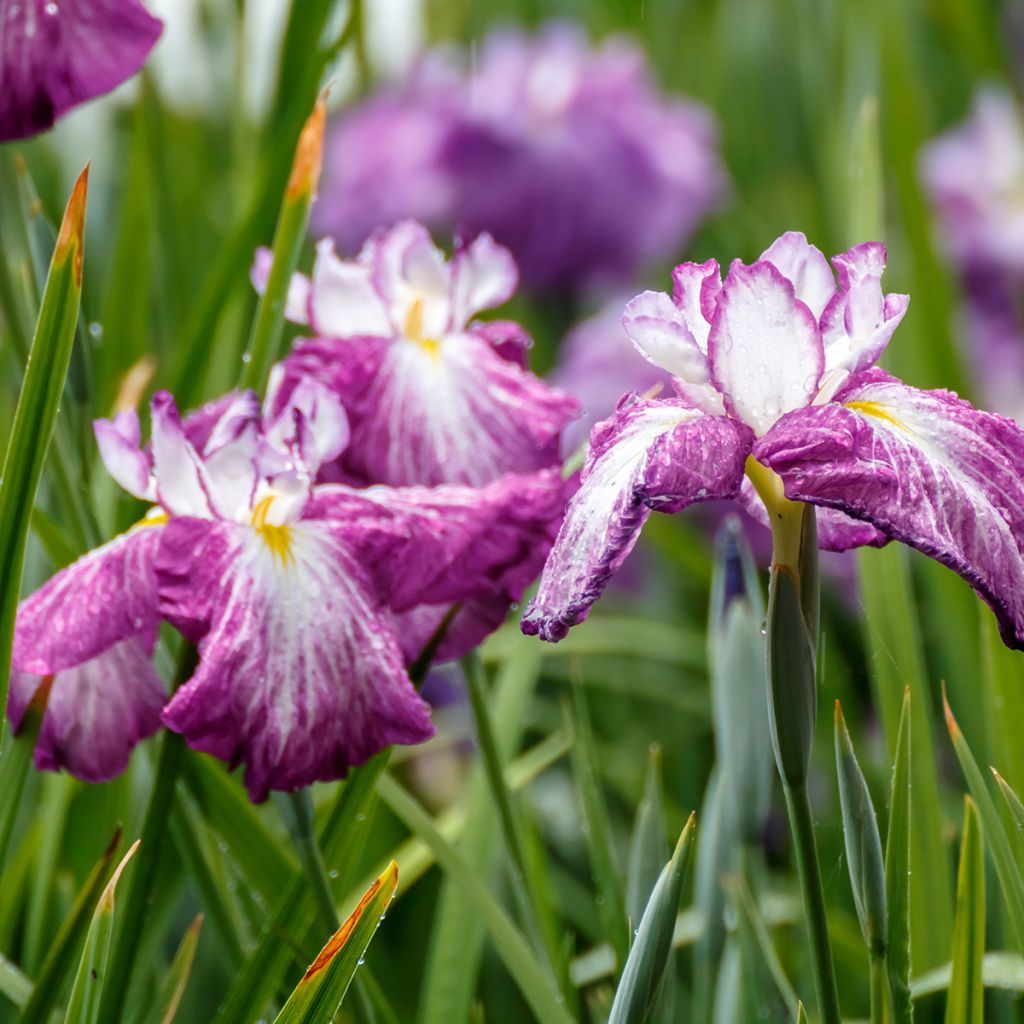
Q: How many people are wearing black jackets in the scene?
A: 0